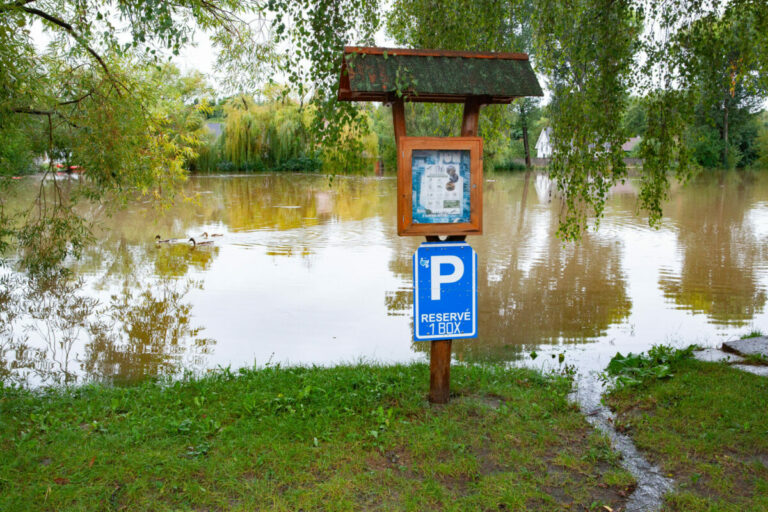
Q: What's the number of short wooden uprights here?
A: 2